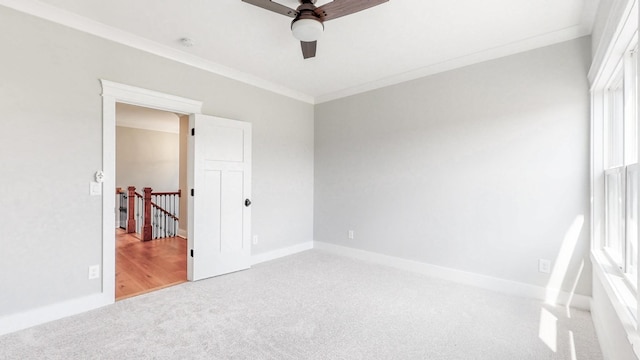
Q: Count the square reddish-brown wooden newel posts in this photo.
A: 2